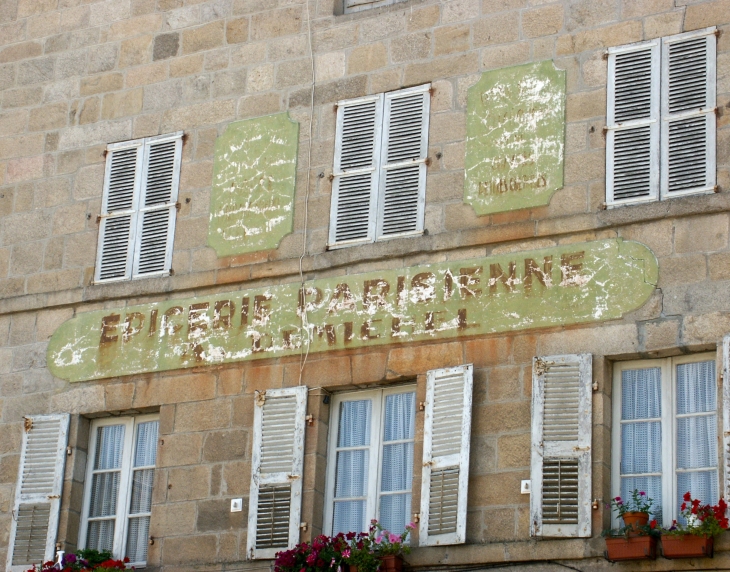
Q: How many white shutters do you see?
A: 11